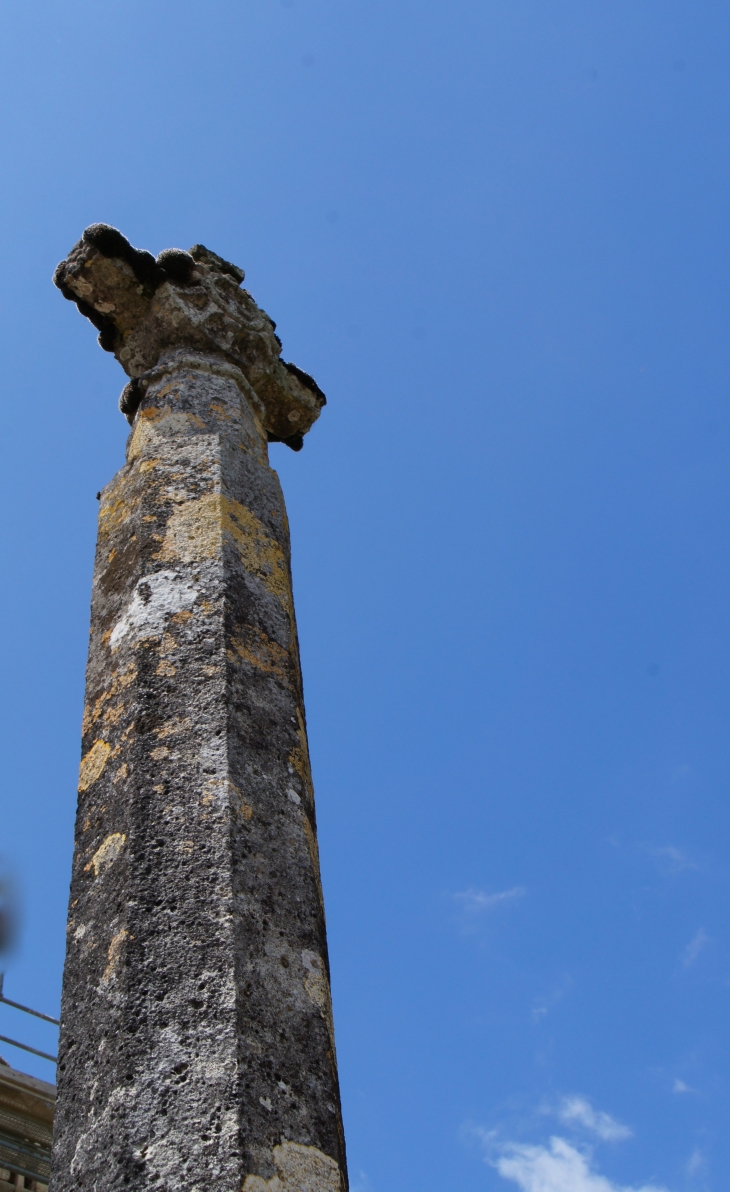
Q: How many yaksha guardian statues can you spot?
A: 0